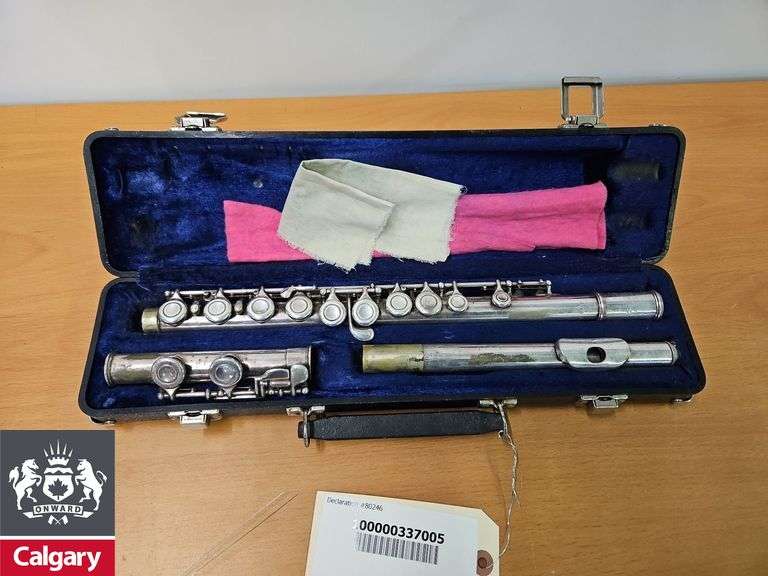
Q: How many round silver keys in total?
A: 12